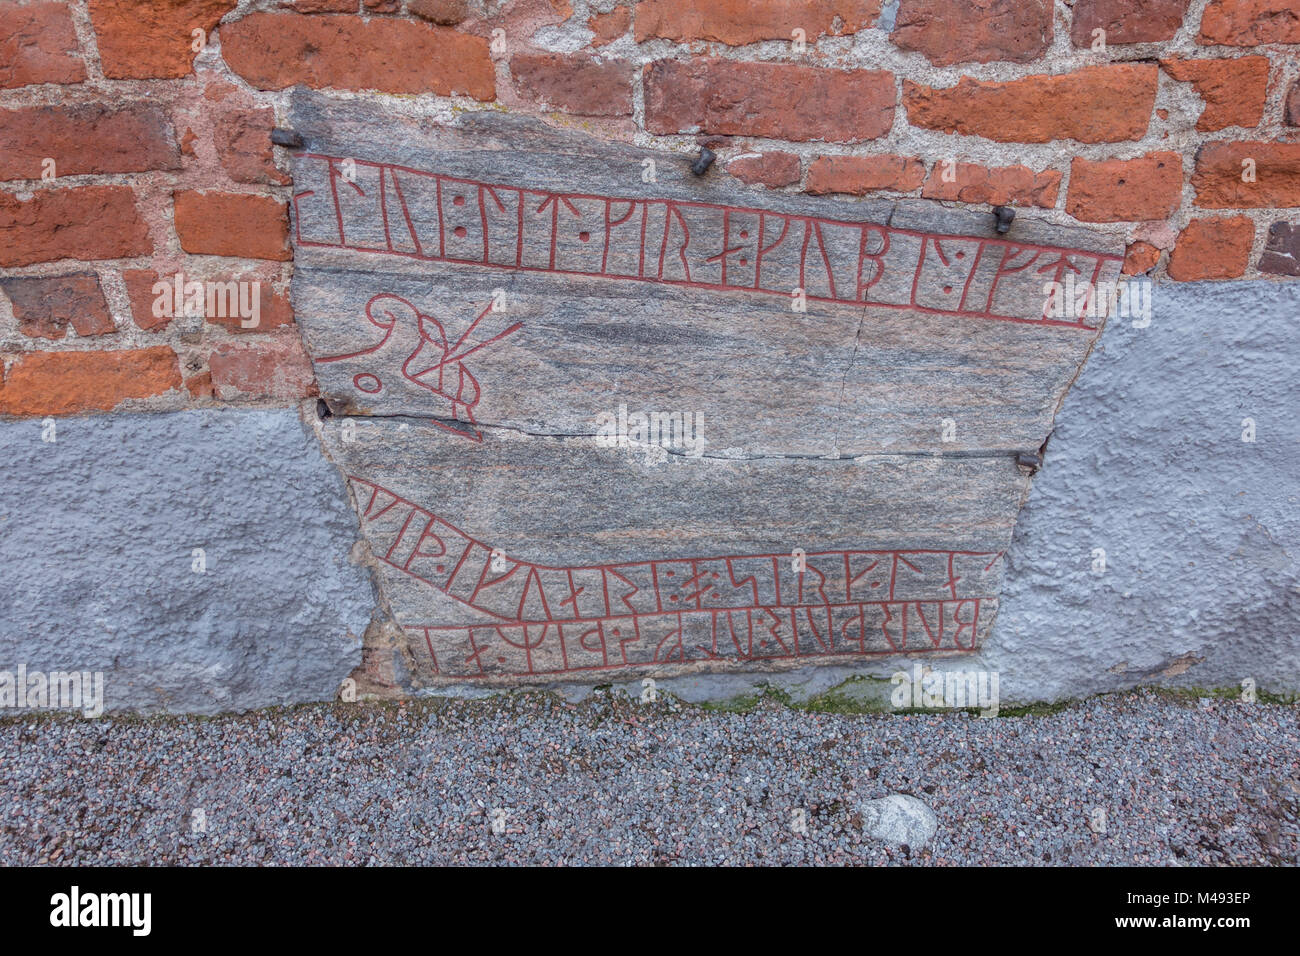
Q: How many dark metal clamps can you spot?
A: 5